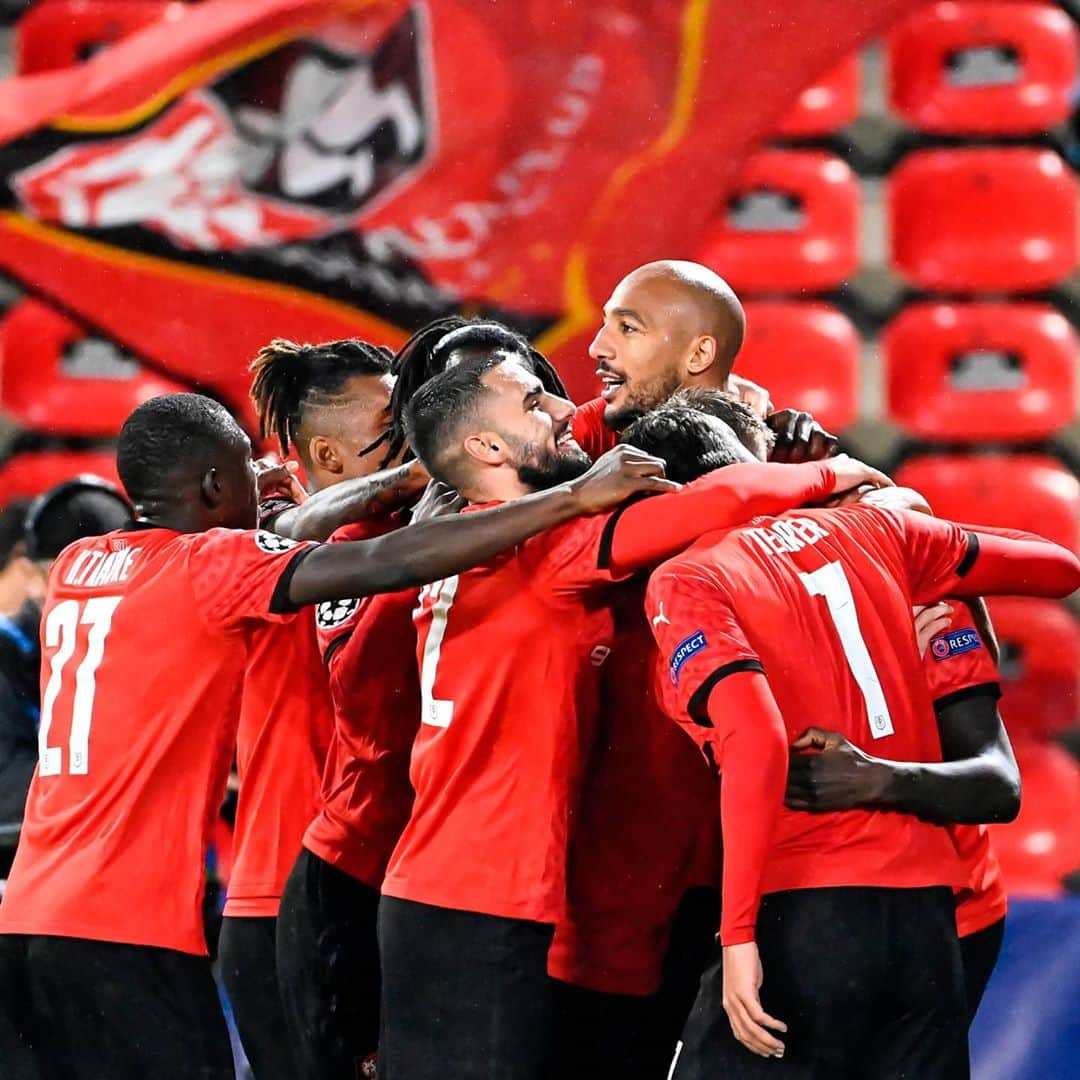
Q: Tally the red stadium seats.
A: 12